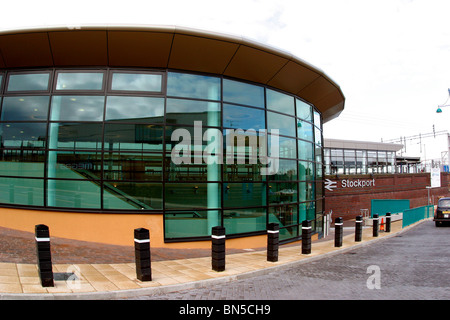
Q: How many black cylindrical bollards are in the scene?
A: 9